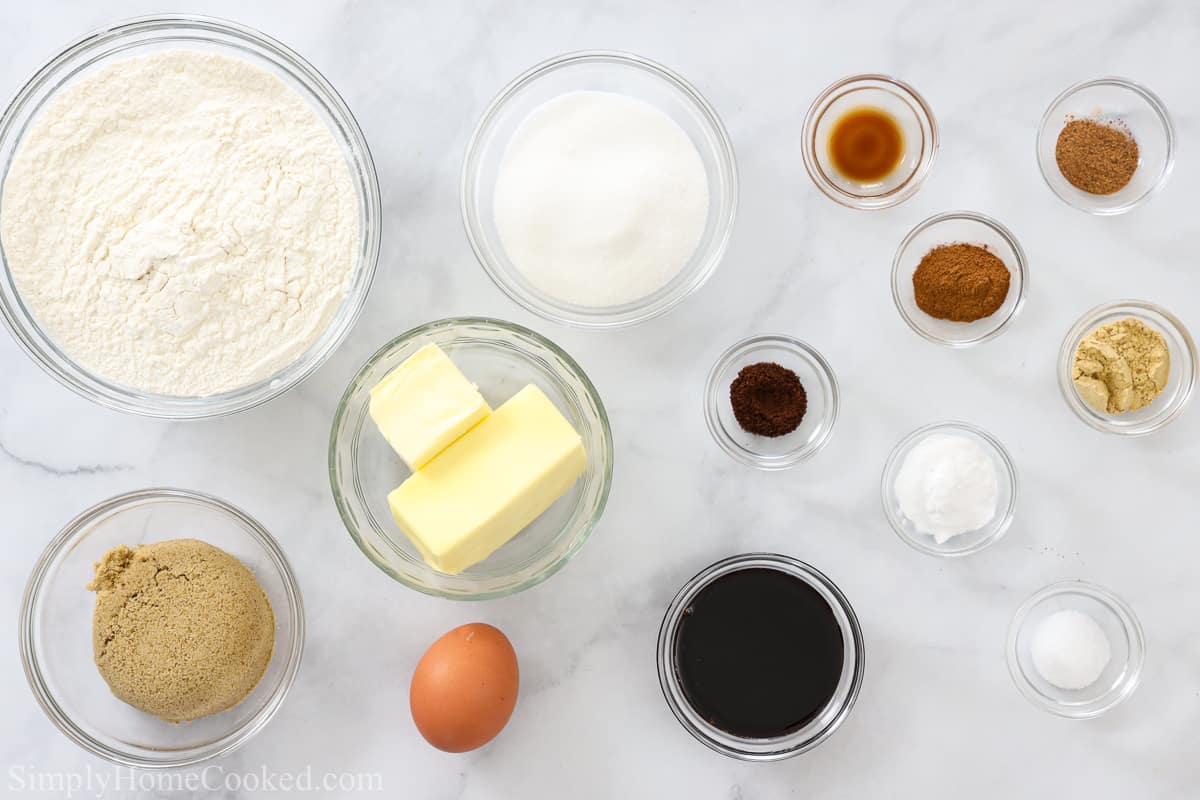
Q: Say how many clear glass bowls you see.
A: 12